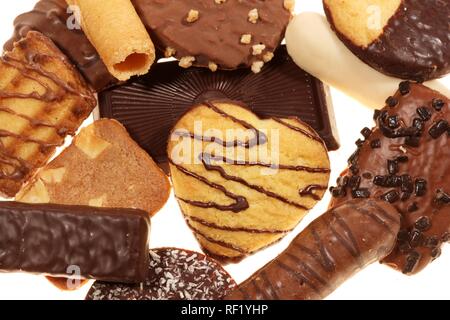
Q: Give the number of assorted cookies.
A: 13